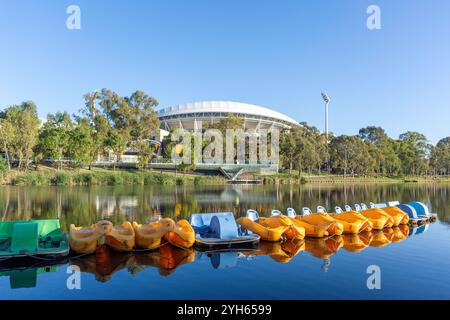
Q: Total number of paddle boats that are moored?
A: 11